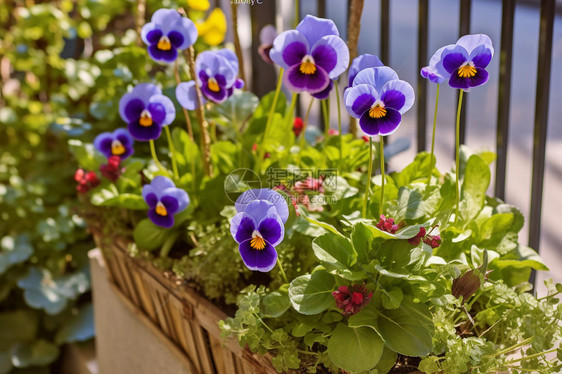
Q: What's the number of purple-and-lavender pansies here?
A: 9